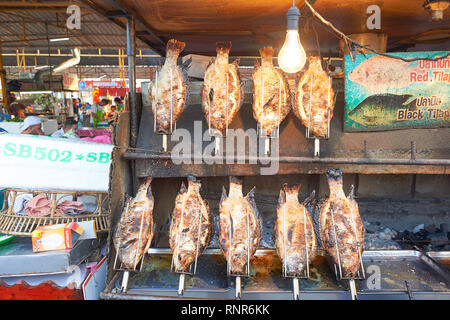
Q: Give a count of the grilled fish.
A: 9